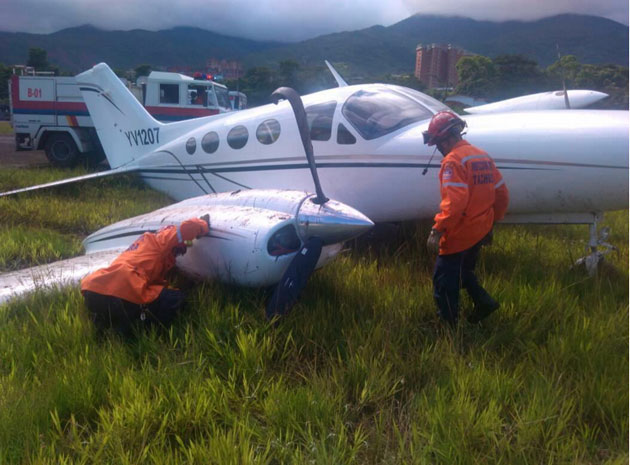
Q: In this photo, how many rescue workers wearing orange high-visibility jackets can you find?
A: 2